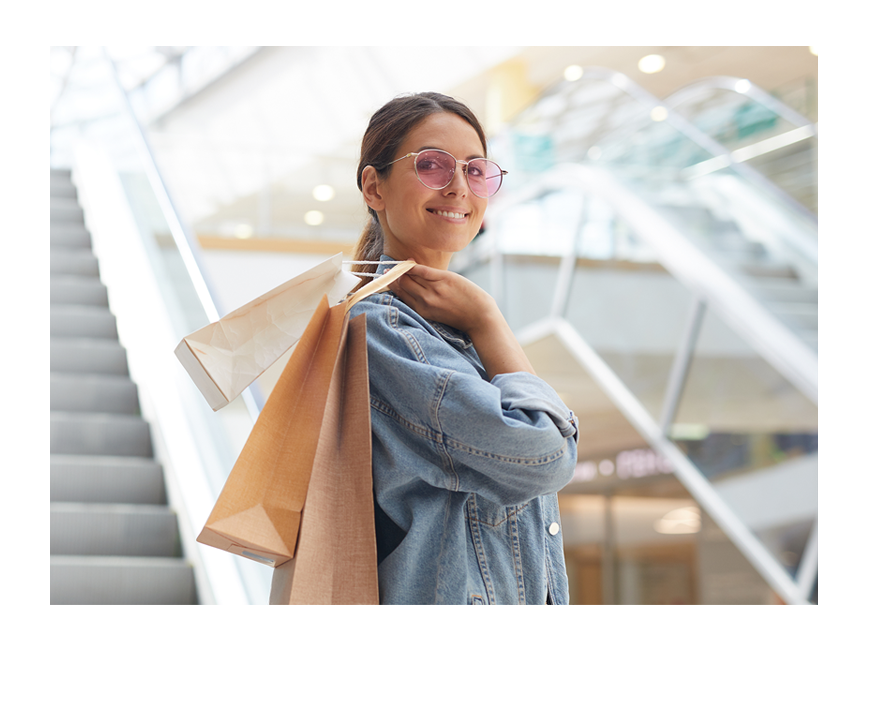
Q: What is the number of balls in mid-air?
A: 0